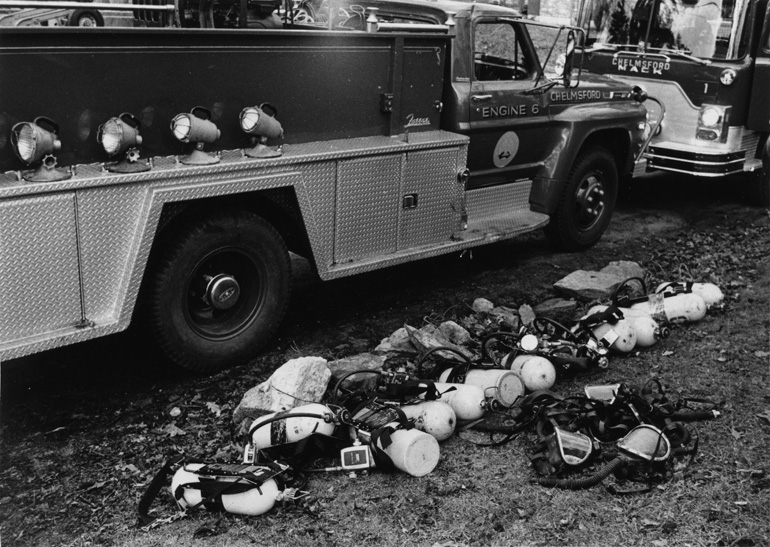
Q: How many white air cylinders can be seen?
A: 11